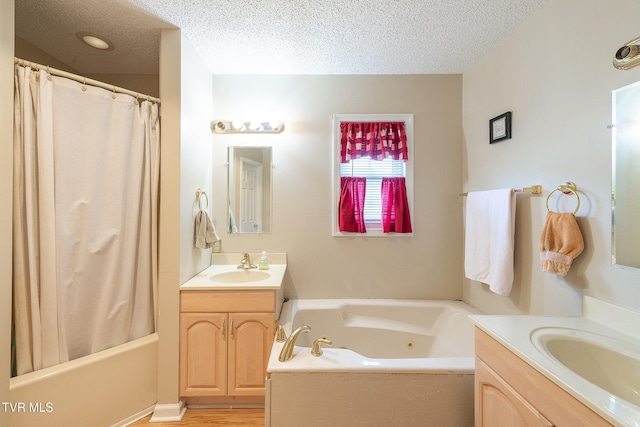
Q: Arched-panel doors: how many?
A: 3